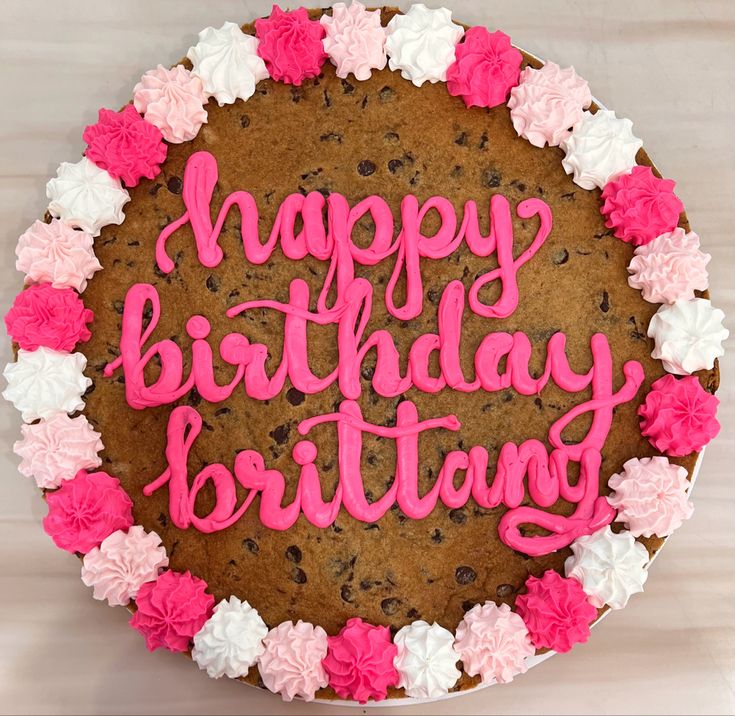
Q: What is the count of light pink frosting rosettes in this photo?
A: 10